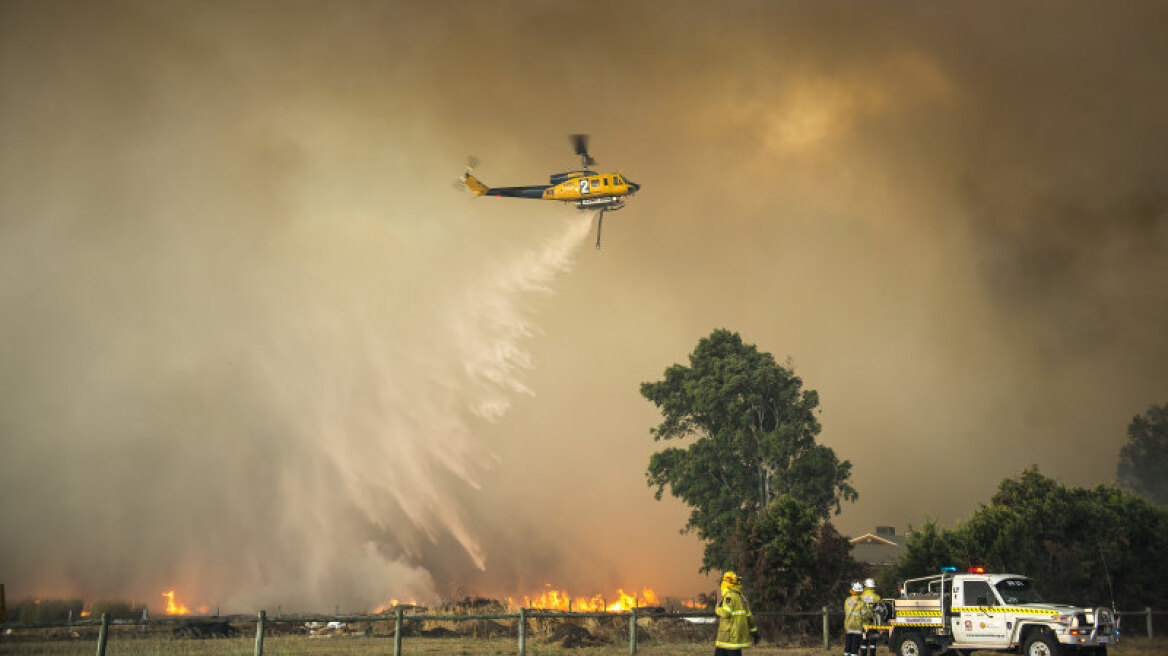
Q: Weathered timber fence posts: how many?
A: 7